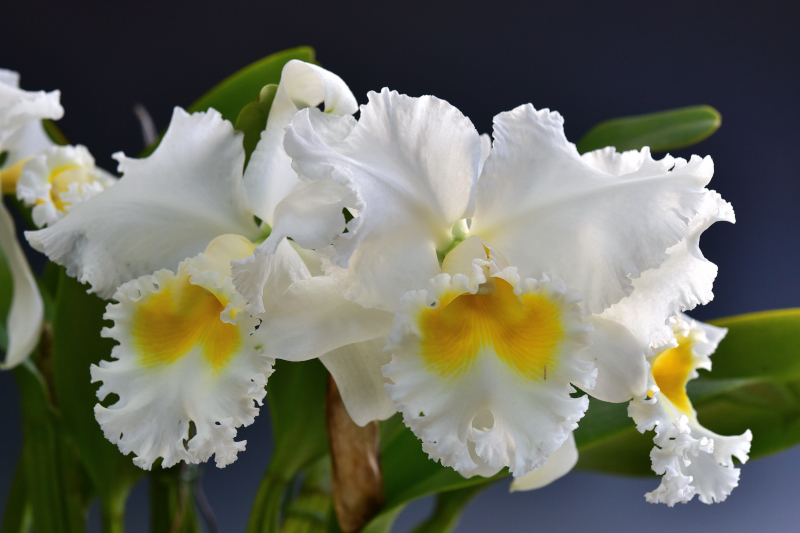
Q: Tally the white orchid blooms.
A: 4